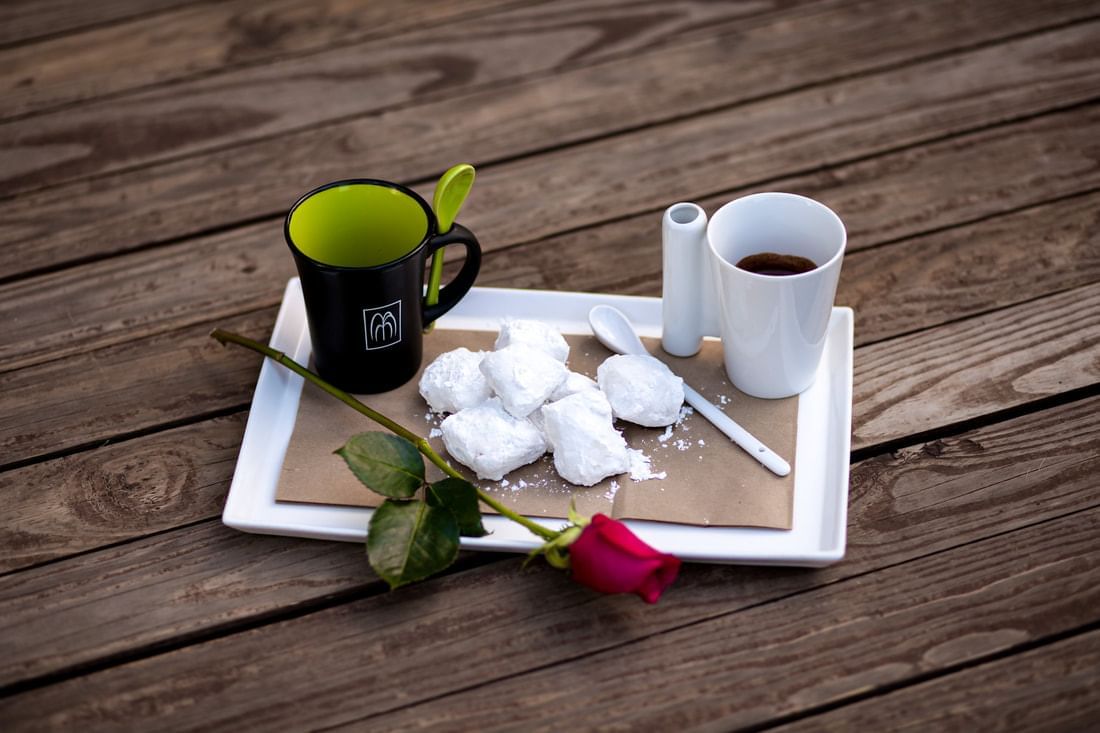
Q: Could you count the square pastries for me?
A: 7